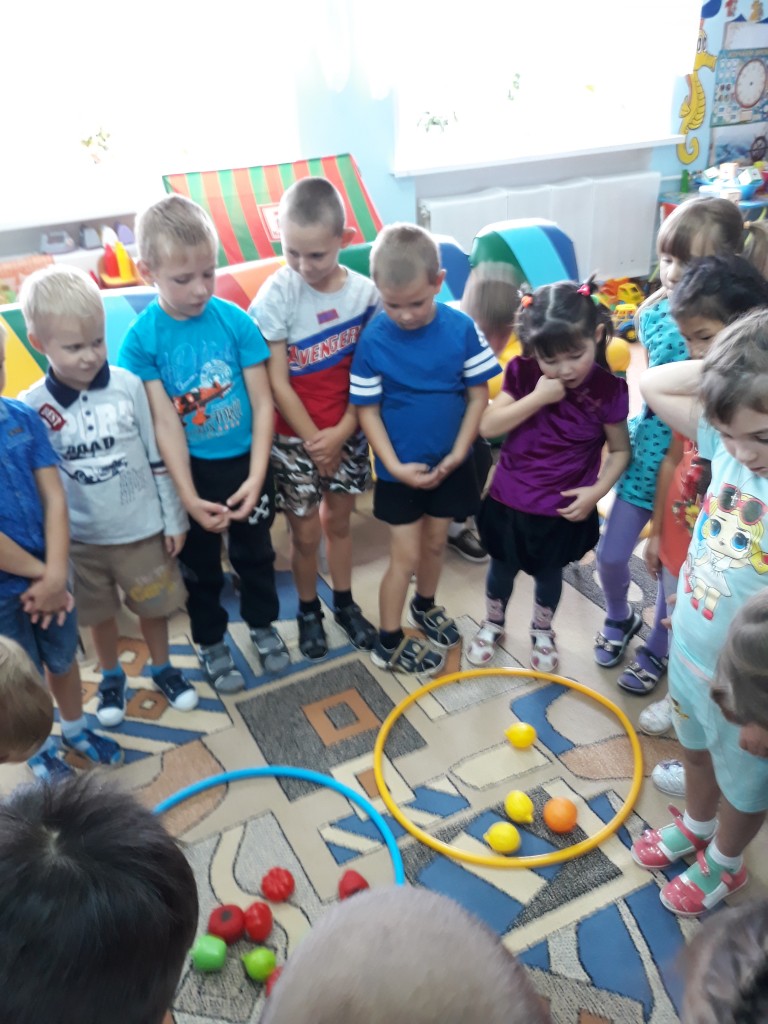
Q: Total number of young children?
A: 15